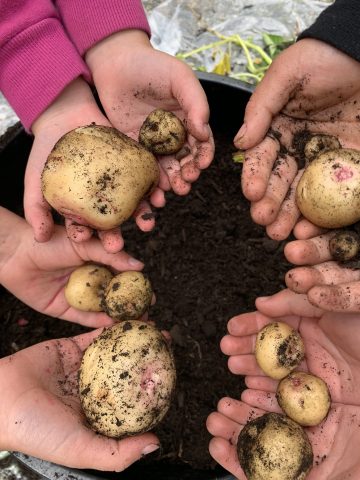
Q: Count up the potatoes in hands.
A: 11